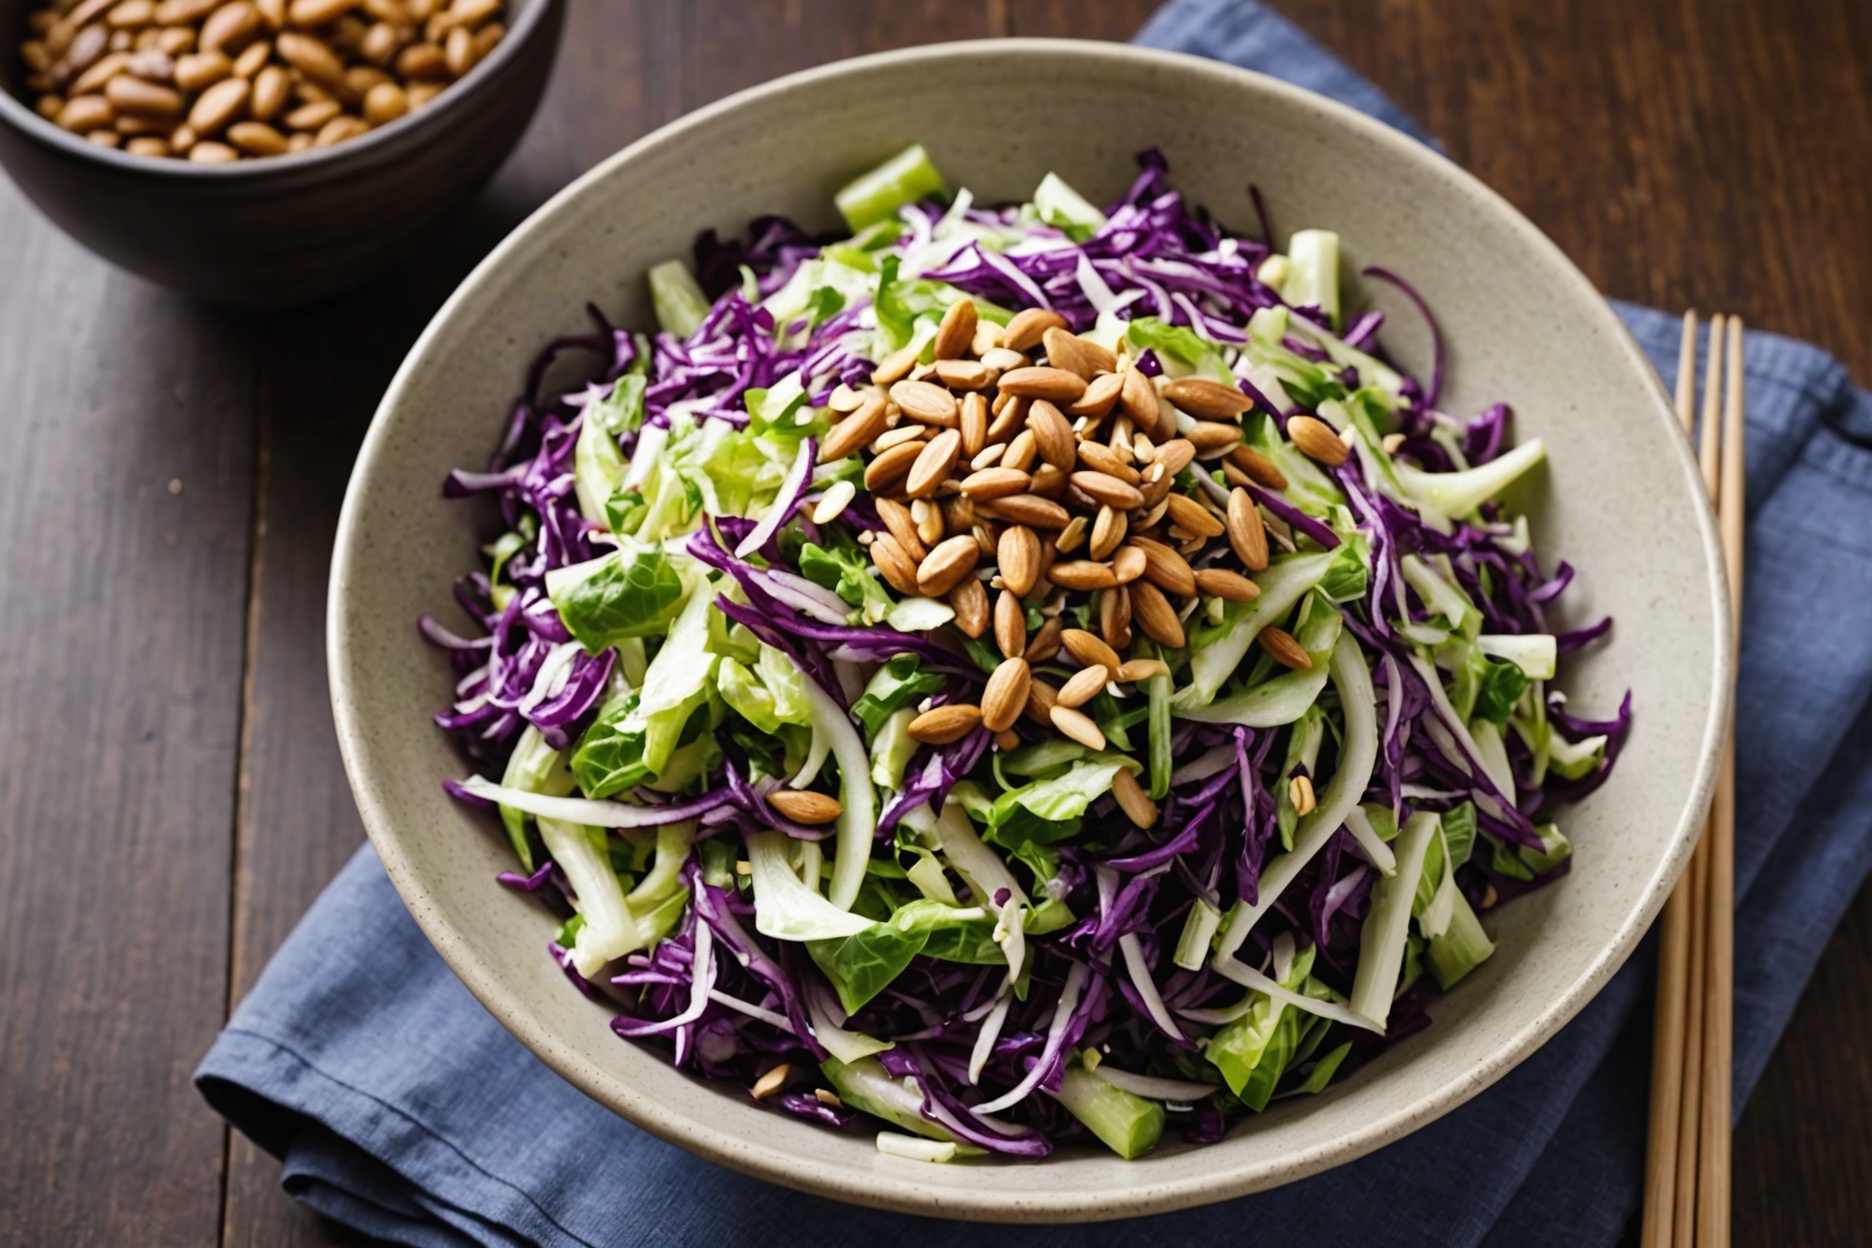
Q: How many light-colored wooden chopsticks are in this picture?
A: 3